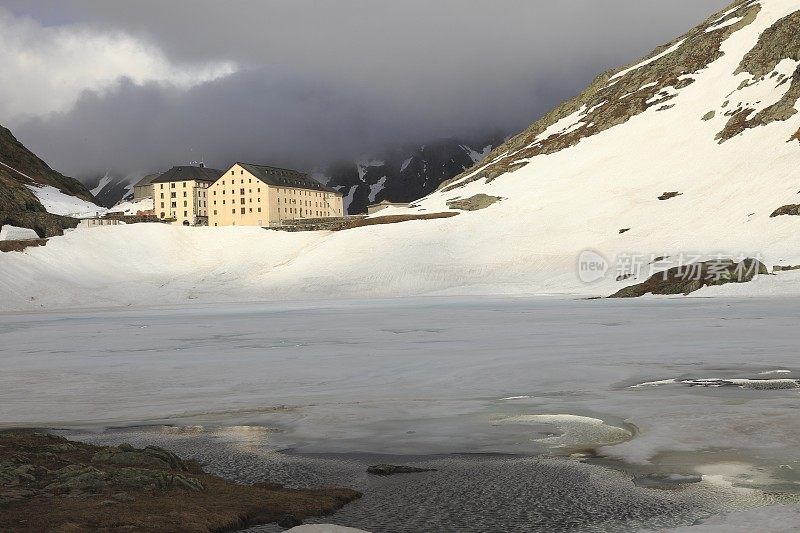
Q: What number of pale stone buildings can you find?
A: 2